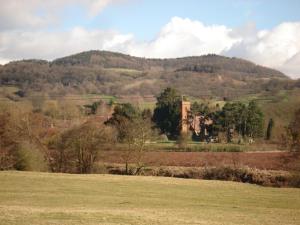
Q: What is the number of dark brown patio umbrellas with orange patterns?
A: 0